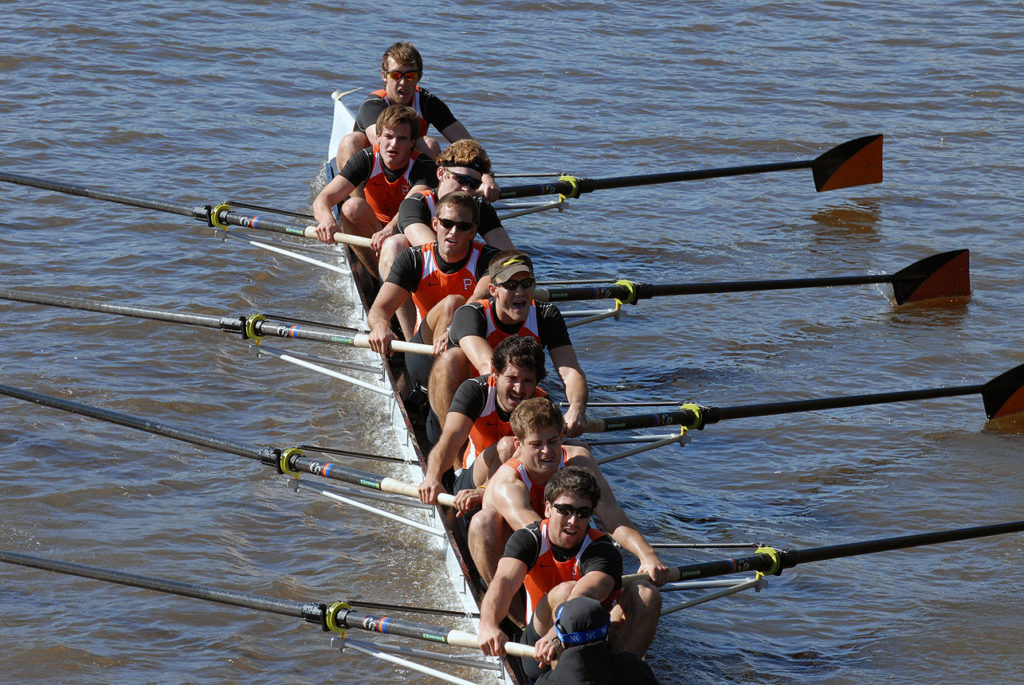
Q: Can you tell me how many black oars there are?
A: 8